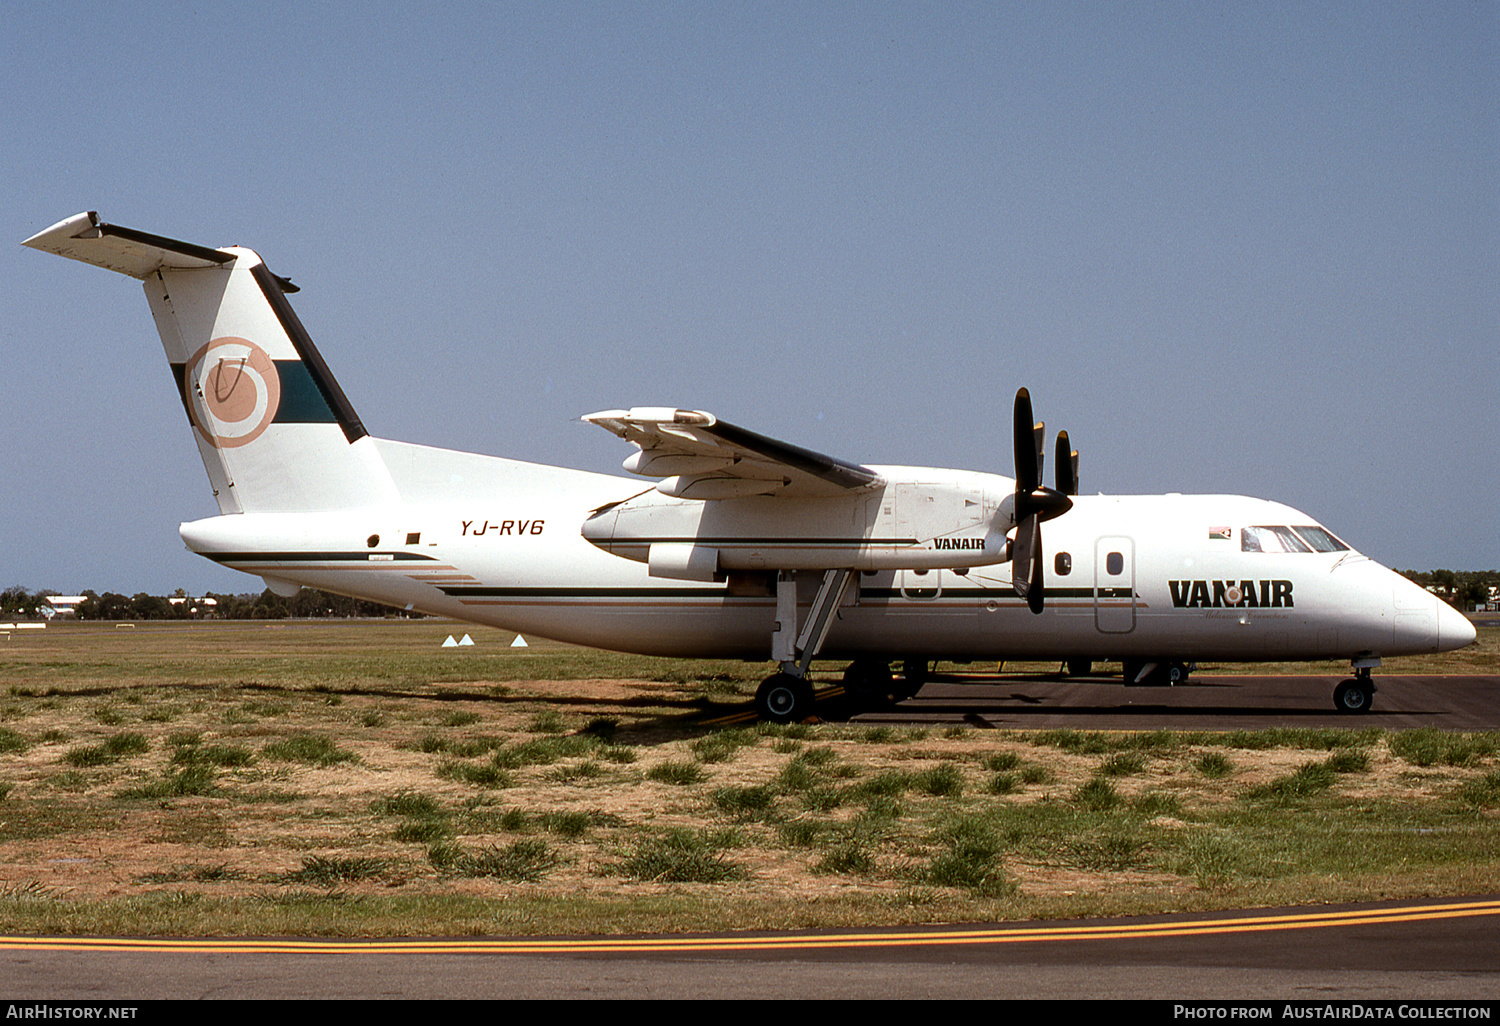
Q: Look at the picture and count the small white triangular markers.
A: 3